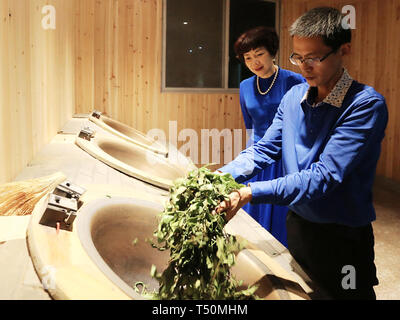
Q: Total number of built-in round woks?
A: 3